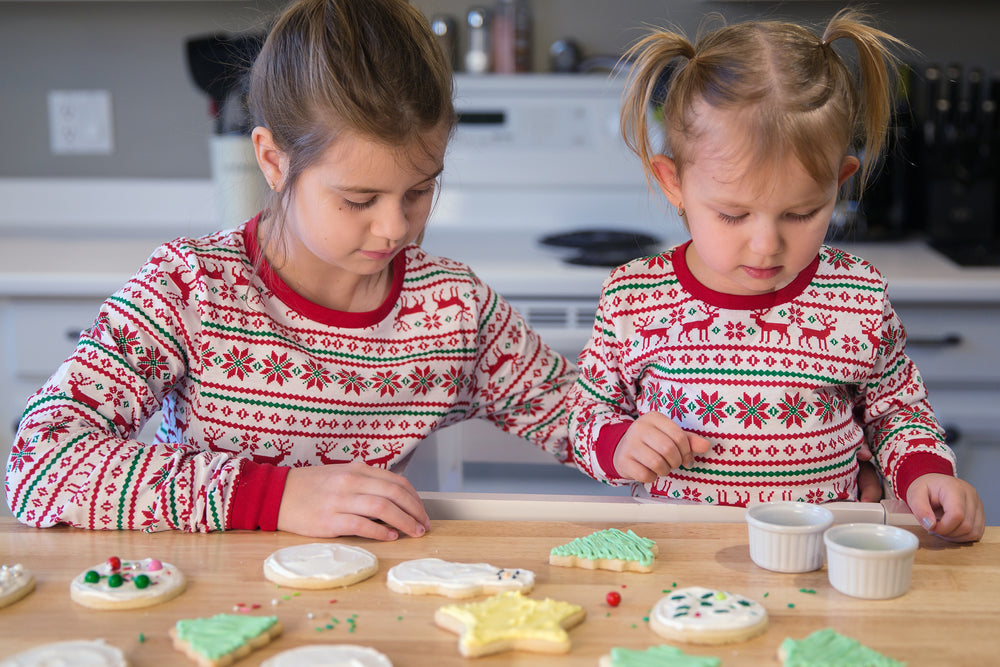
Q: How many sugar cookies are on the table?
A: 12